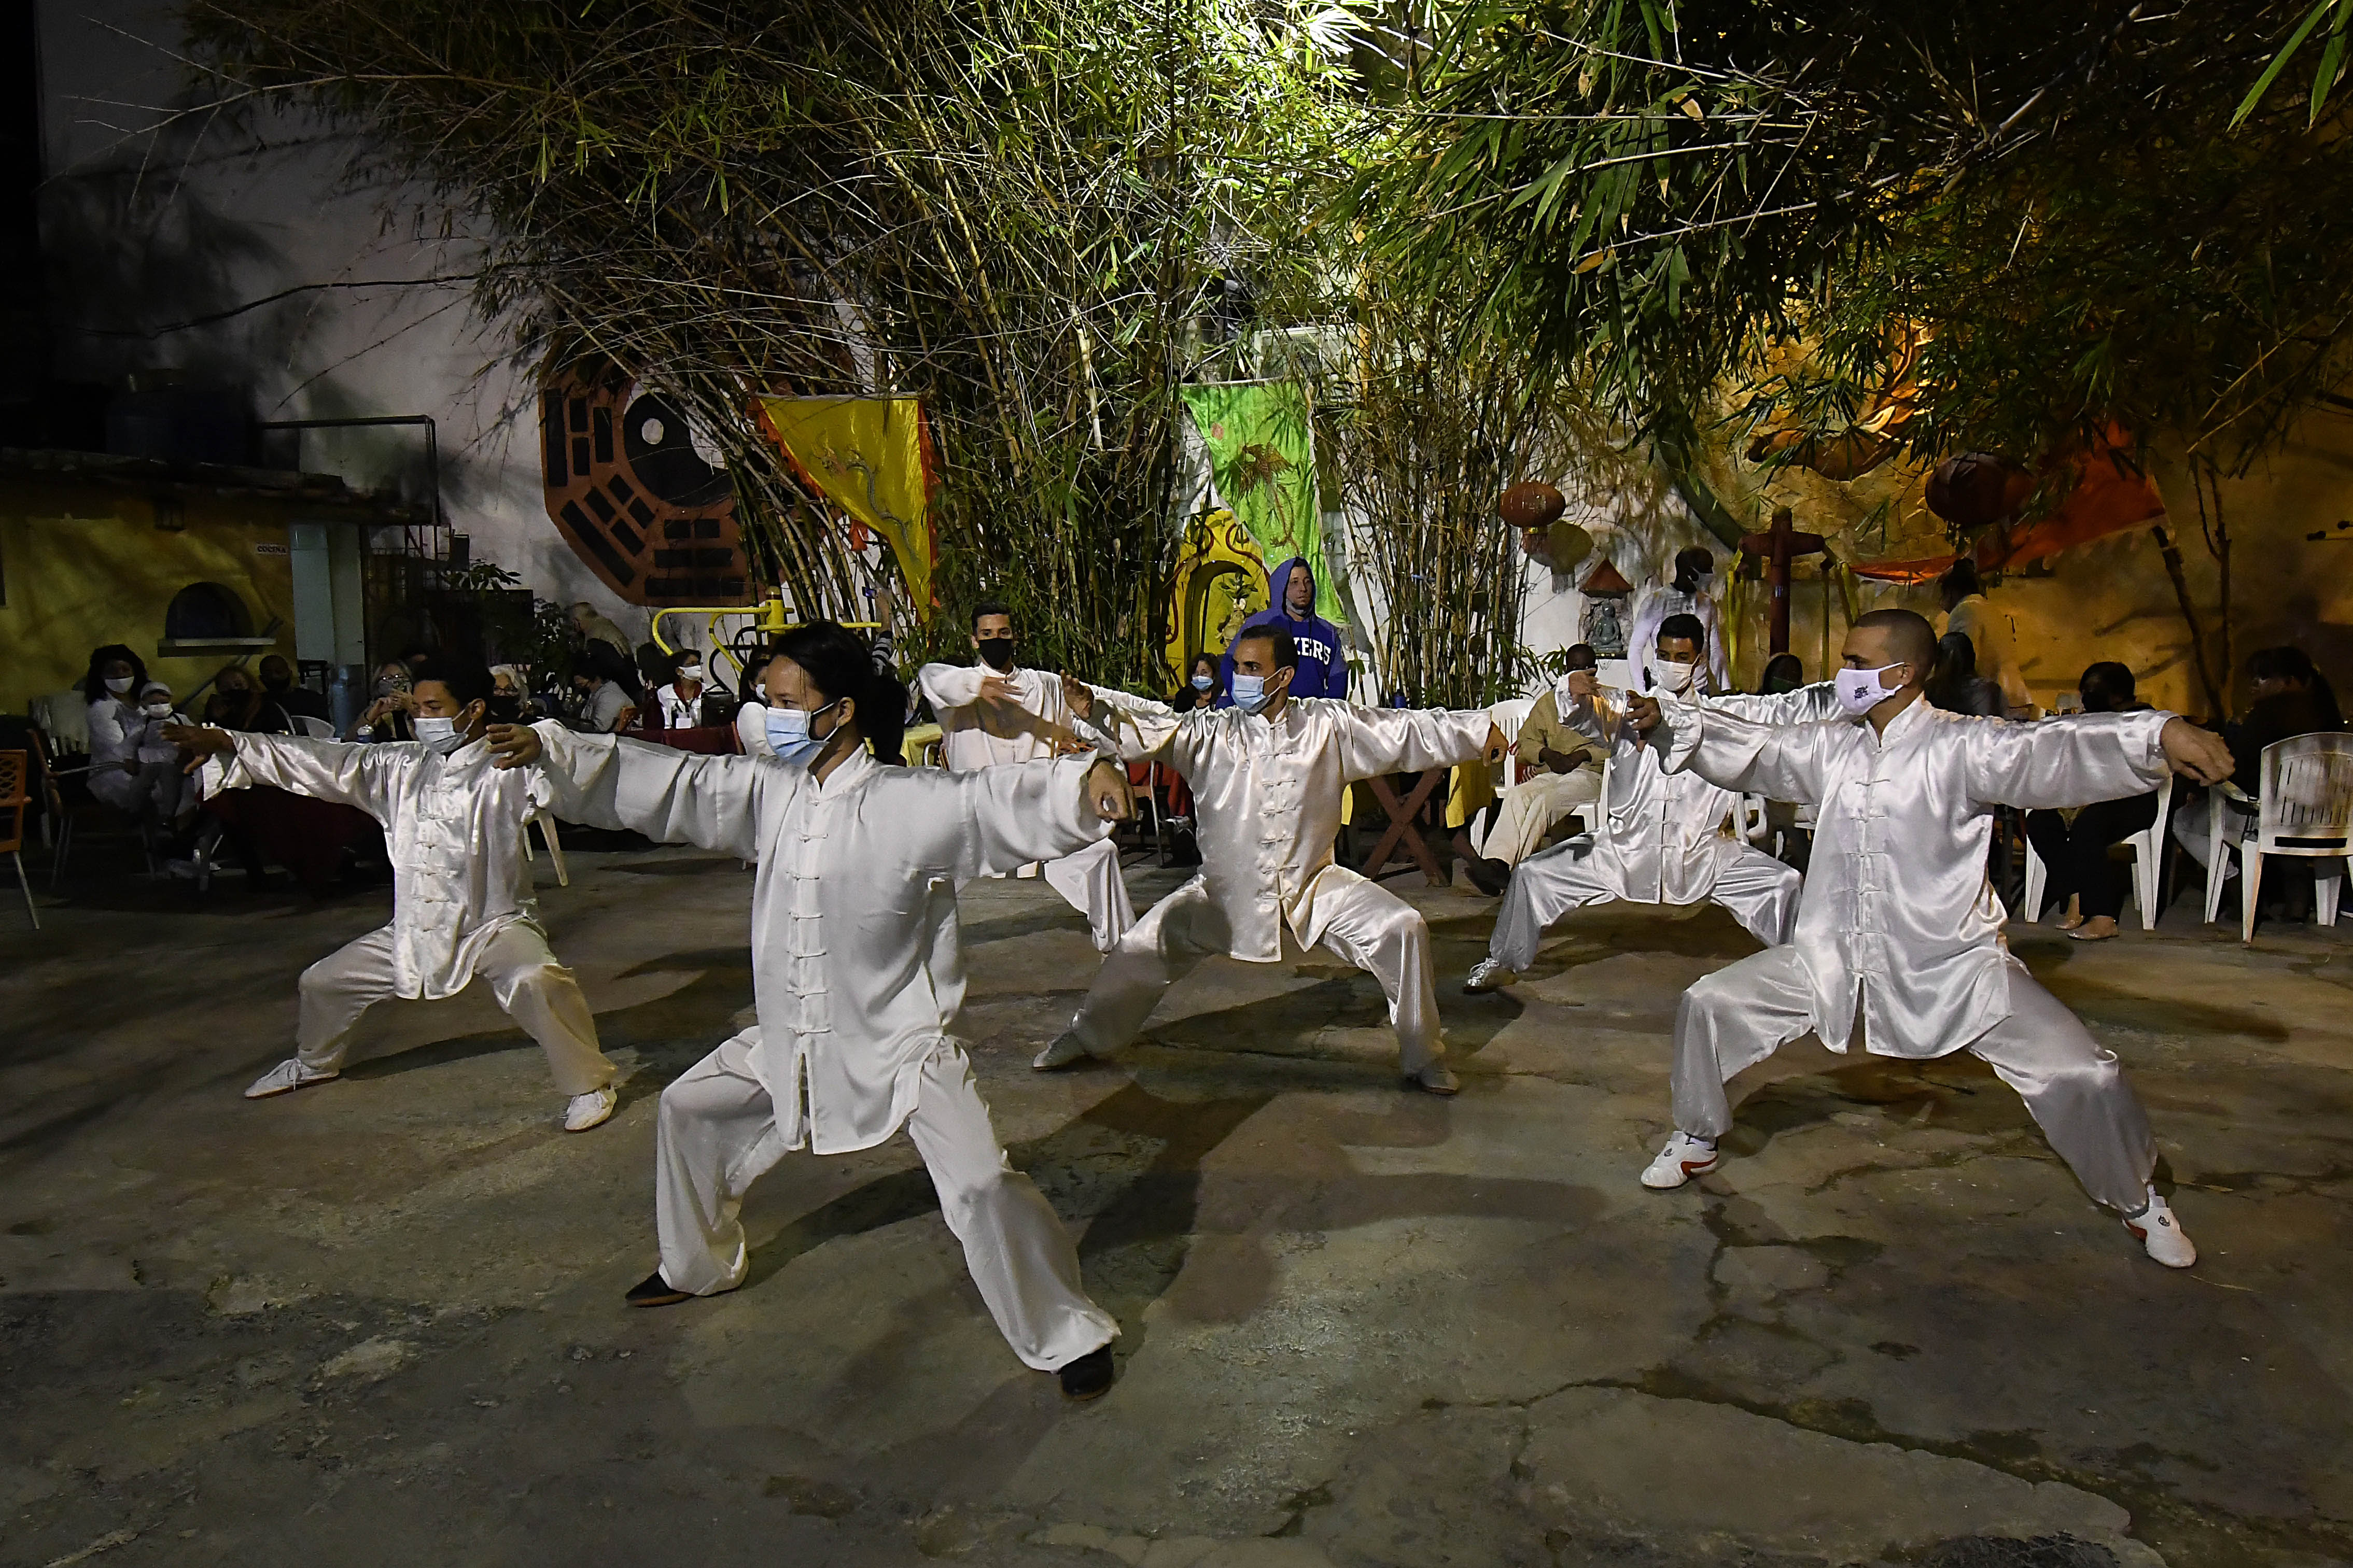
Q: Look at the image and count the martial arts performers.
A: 6